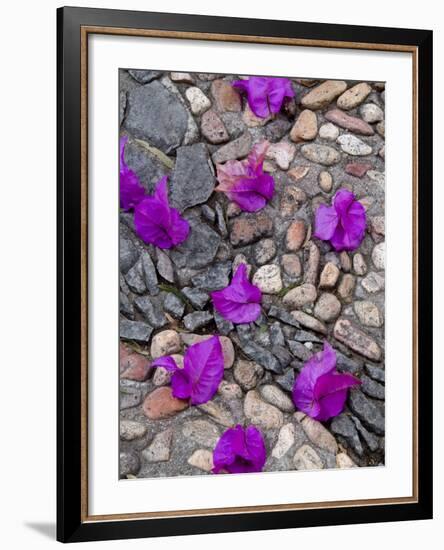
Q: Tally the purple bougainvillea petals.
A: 9